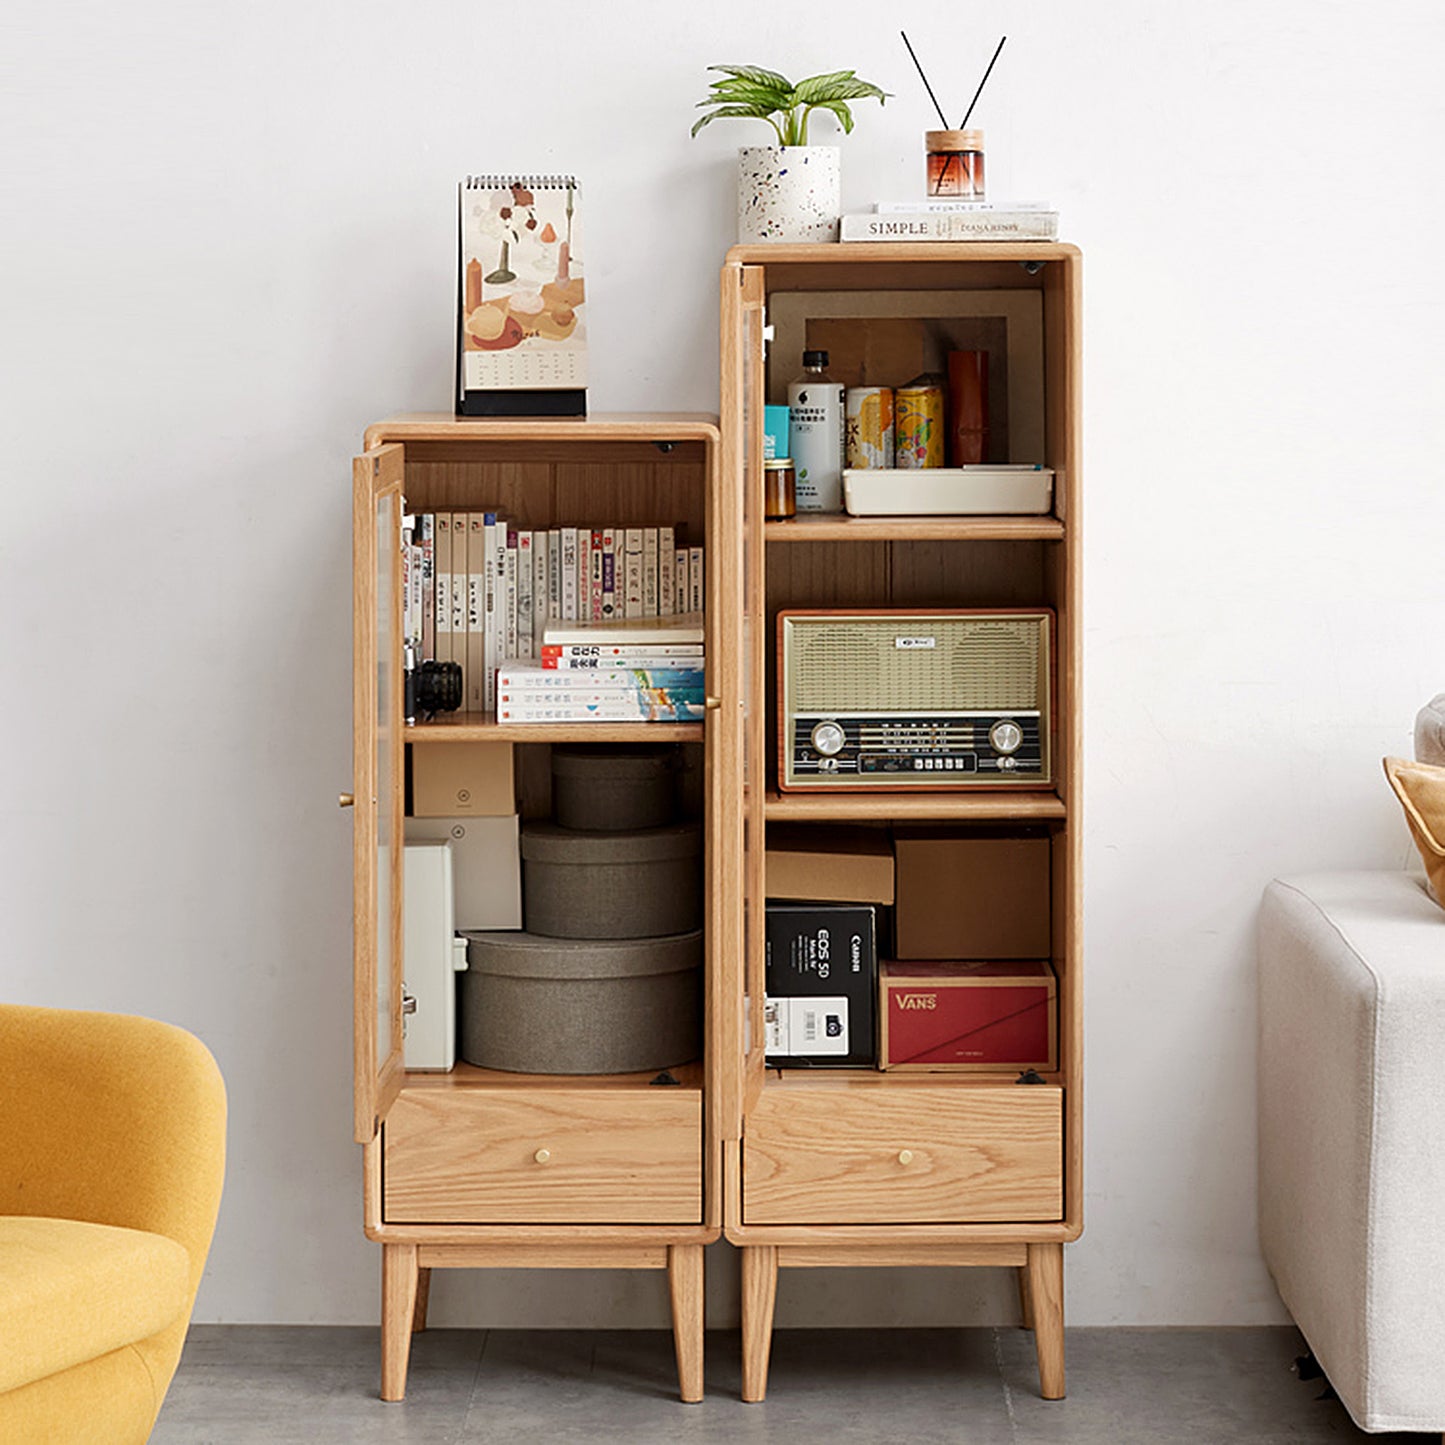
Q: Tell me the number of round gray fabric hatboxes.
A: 3